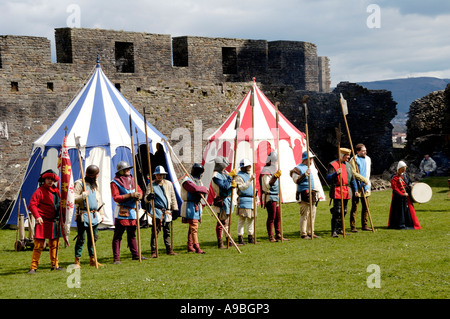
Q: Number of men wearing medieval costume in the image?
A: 11